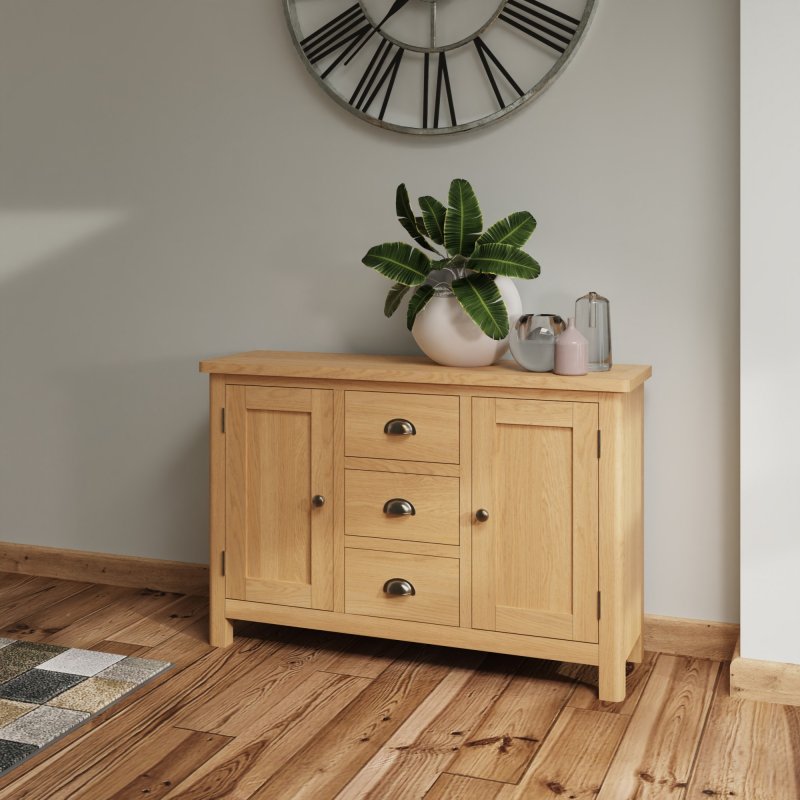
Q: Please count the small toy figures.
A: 0